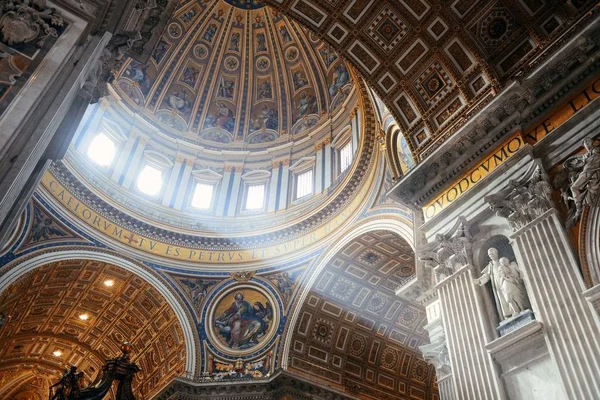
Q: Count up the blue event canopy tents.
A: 0